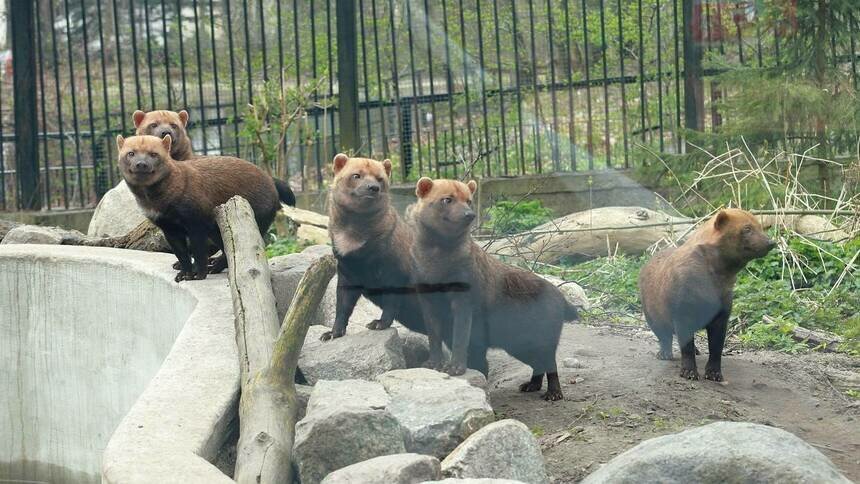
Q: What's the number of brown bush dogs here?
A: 5